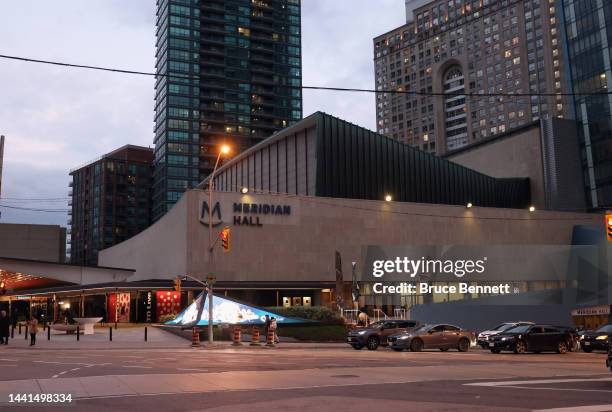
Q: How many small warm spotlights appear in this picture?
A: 4